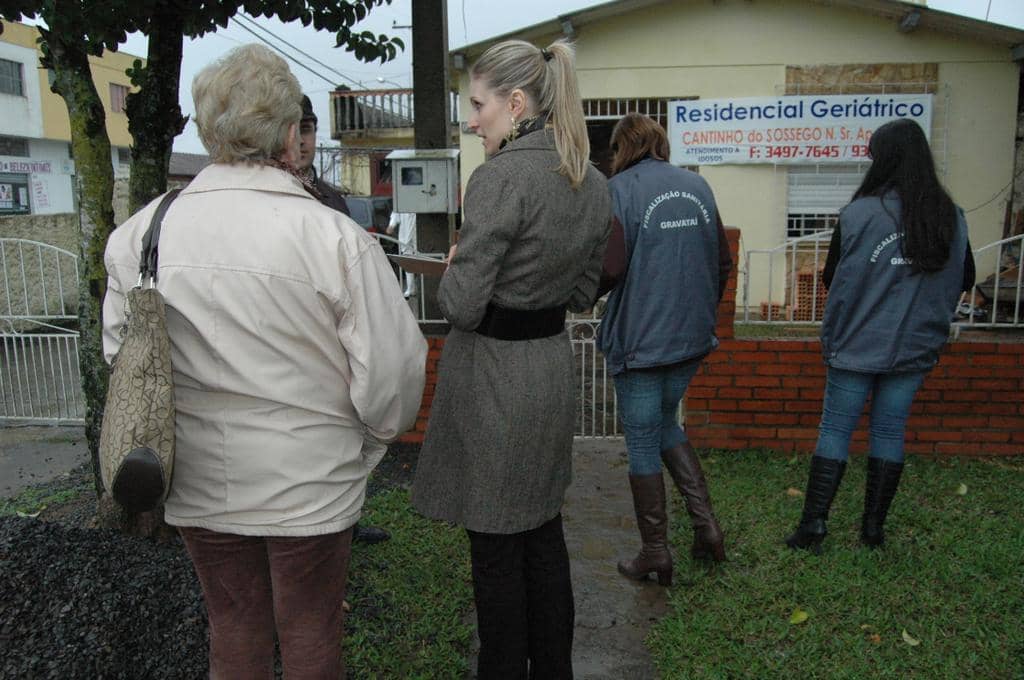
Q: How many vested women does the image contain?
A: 2